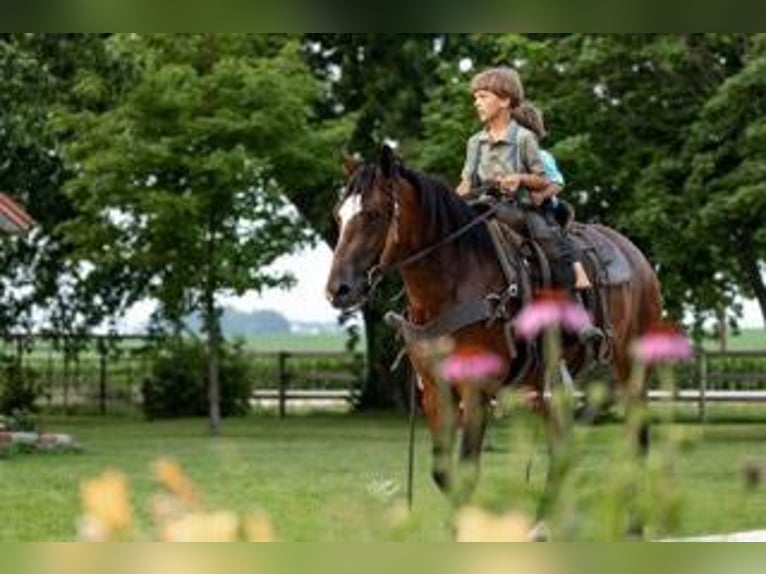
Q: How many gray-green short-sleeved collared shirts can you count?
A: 1